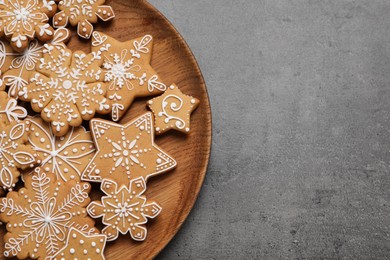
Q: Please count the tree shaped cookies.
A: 0